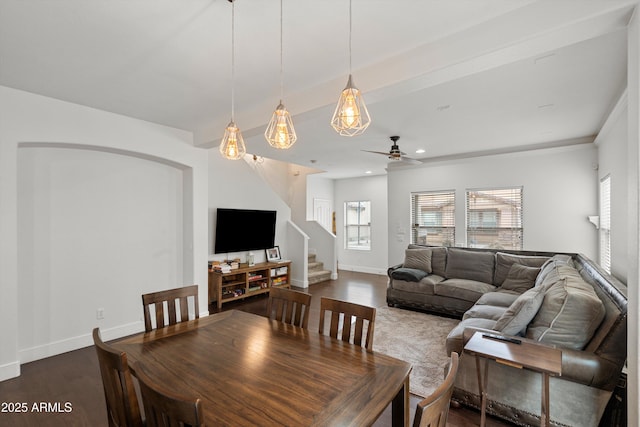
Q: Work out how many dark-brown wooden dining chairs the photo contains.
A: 6